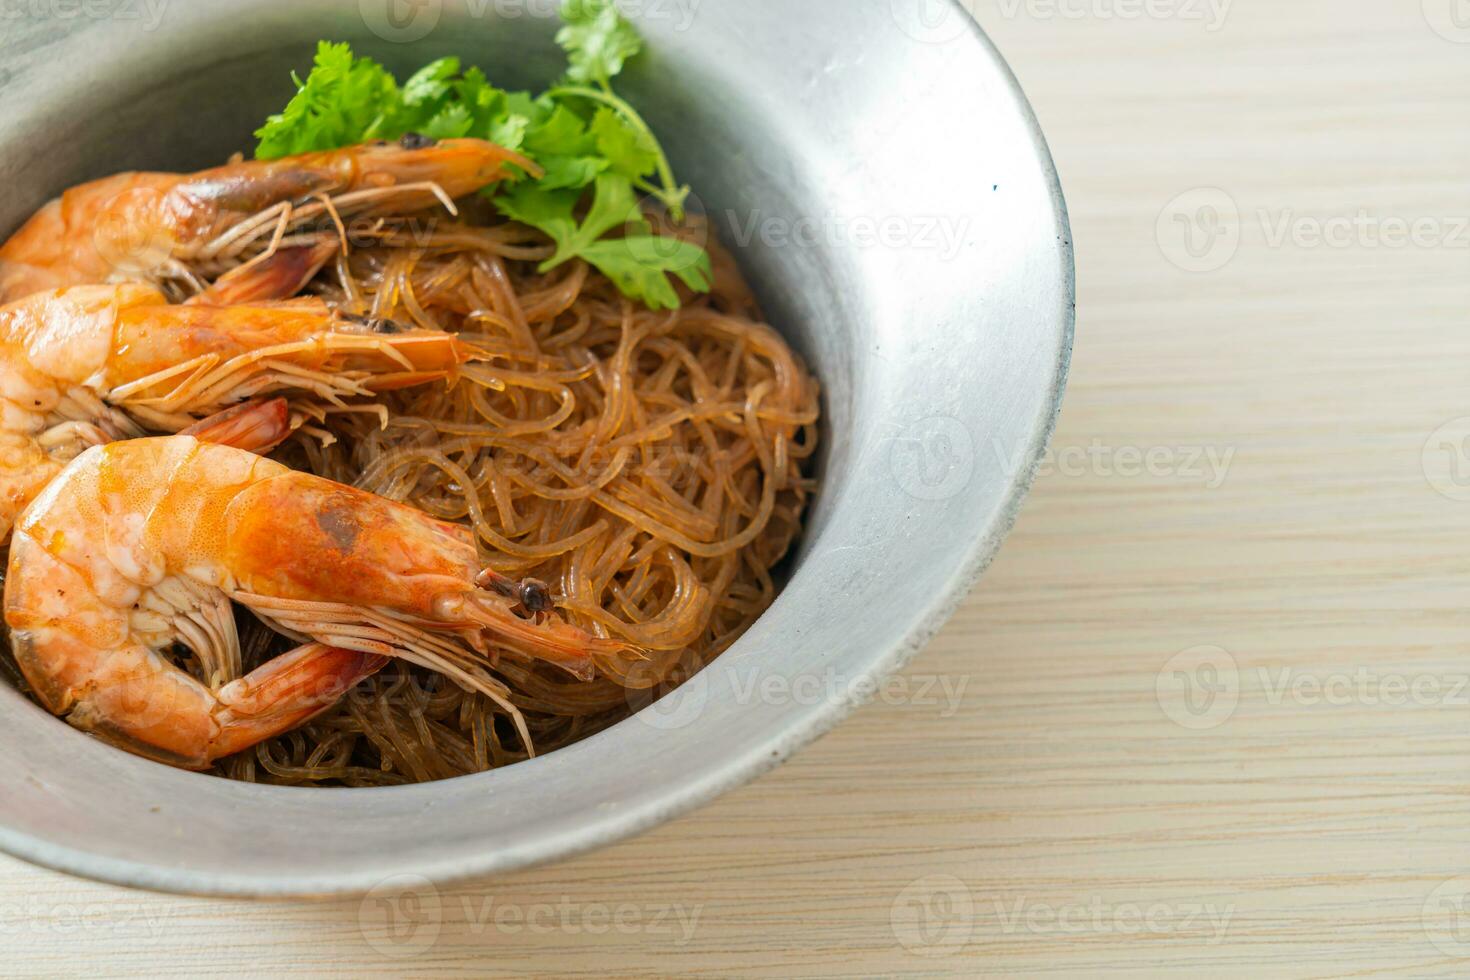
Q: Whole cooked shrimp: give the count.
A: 3